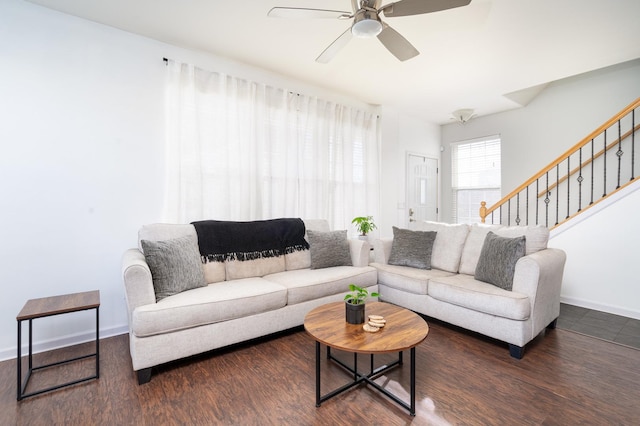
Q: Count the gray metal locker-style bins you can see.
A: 0